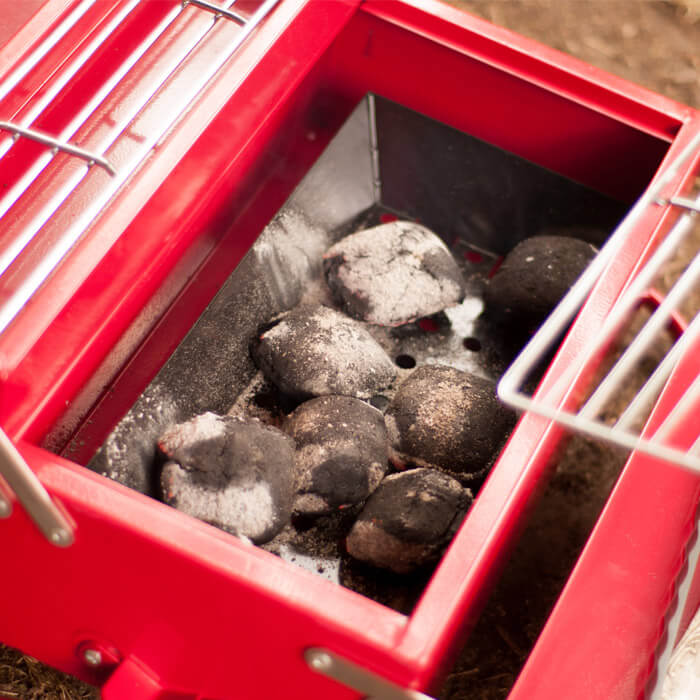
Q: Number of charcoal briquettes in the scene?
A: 7